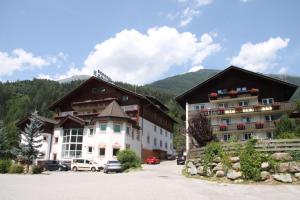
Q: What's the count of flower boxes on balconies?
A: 11